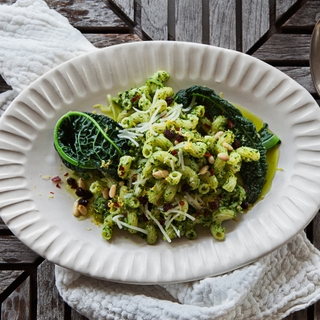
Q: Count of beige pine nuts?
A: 11